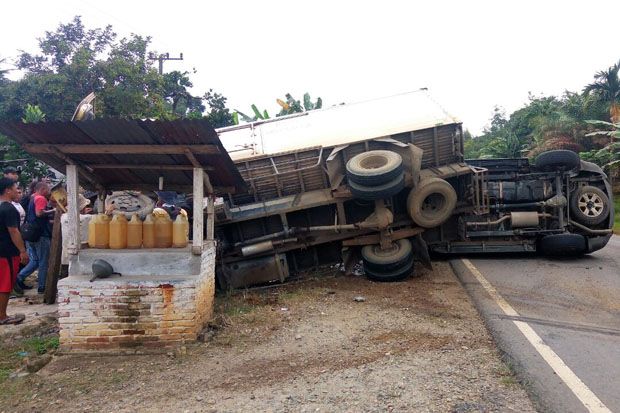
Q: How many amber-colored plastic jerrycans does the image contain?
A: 6